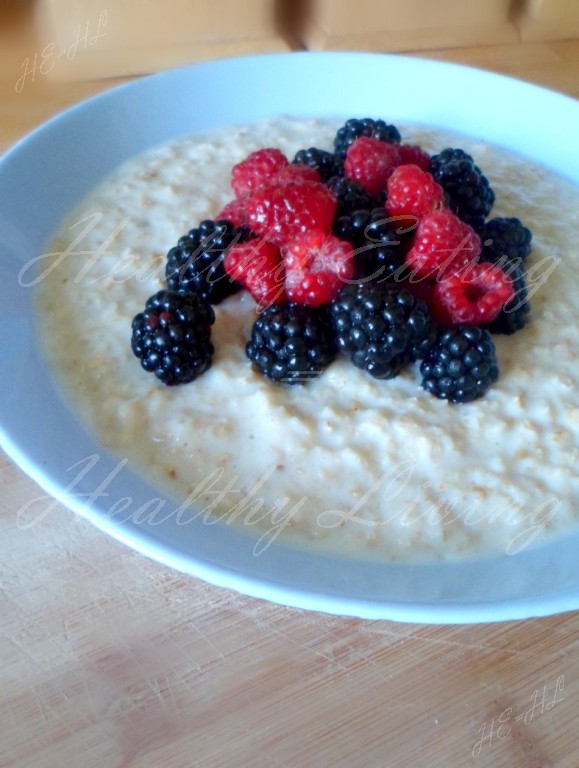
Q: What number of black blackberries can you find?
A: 12